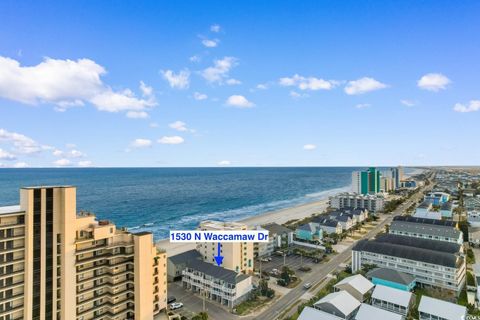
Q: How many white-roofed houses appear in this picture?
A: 6